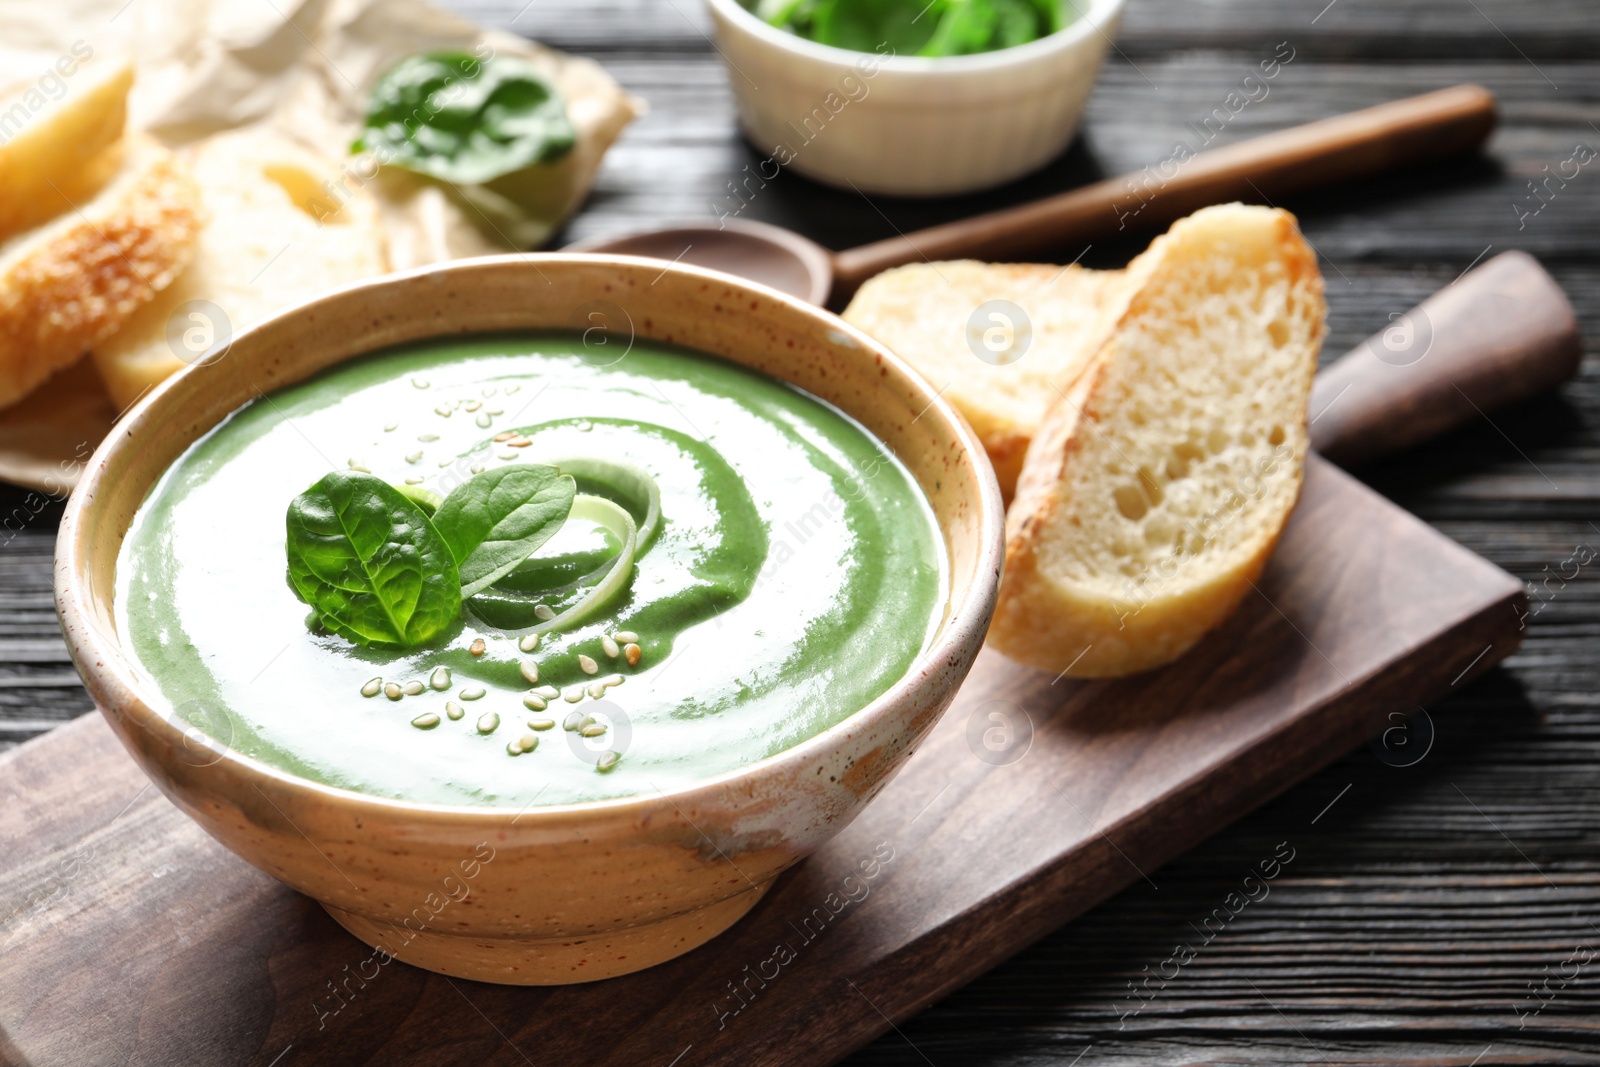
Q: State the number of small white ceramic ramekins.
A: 1